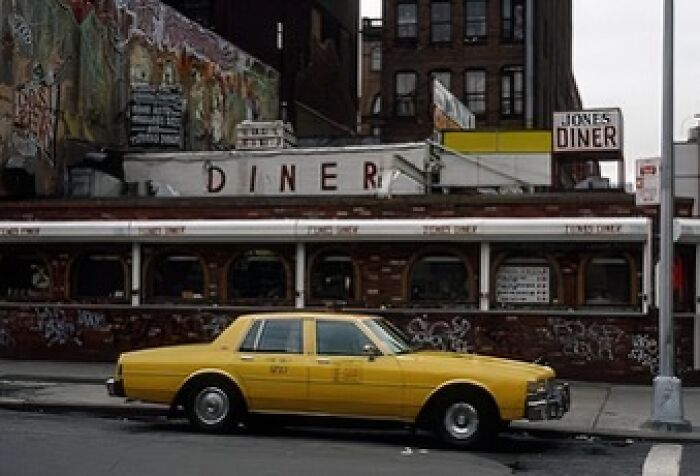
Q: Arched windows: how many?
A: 8